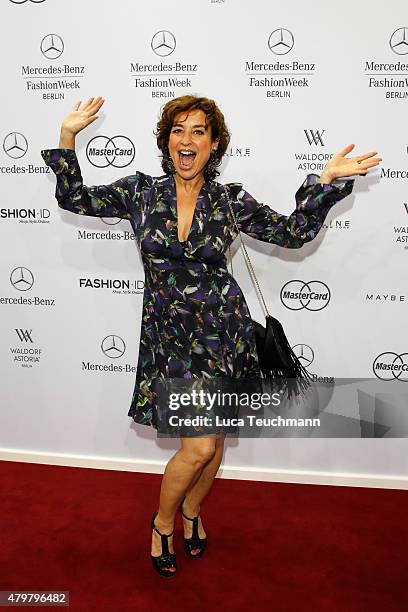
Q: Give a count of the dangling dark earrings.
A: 2